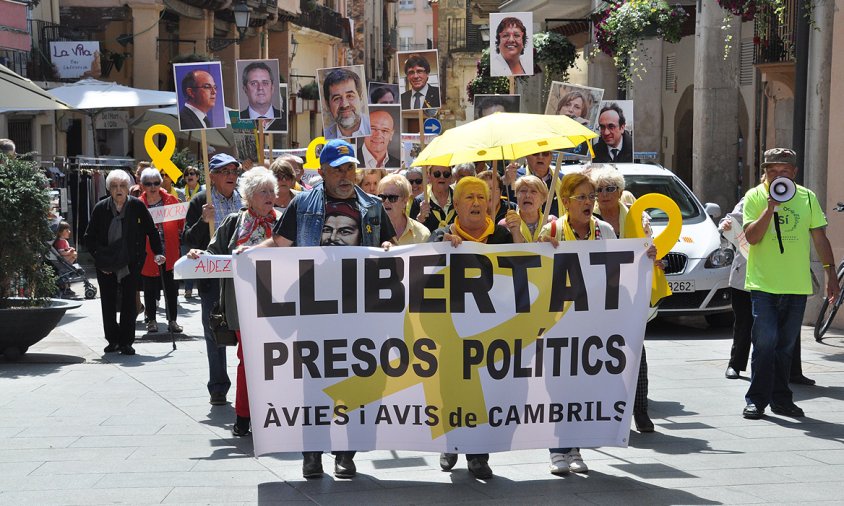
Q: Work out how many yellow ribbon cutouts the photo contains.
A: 3